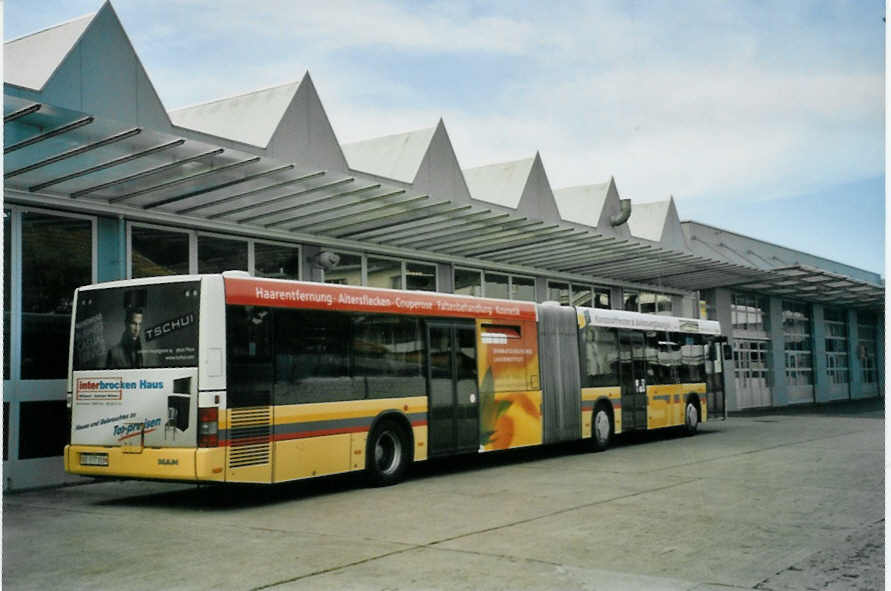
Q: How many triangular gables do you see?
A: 6